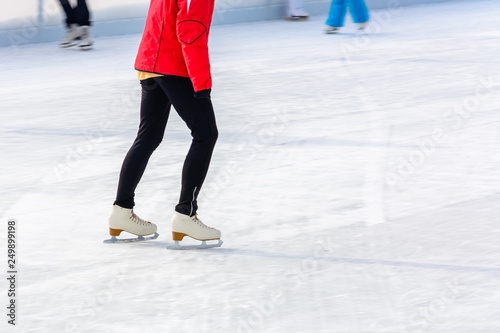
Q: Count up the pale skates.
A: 7